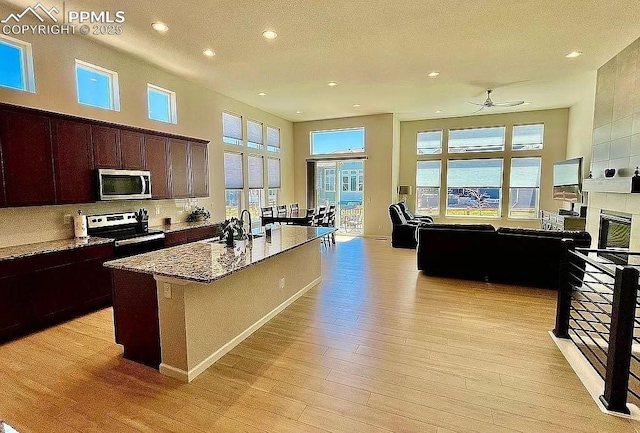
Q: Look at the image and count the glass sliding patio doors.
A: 1